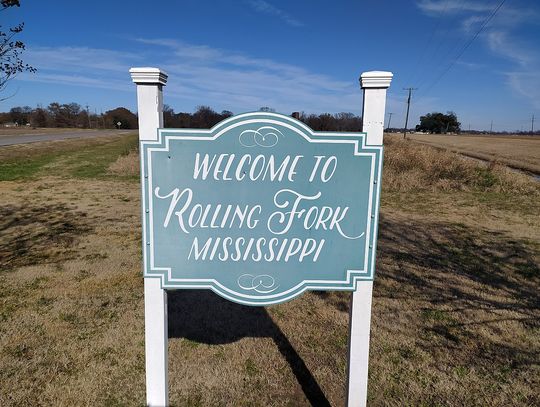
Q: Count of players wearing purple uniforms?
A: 0